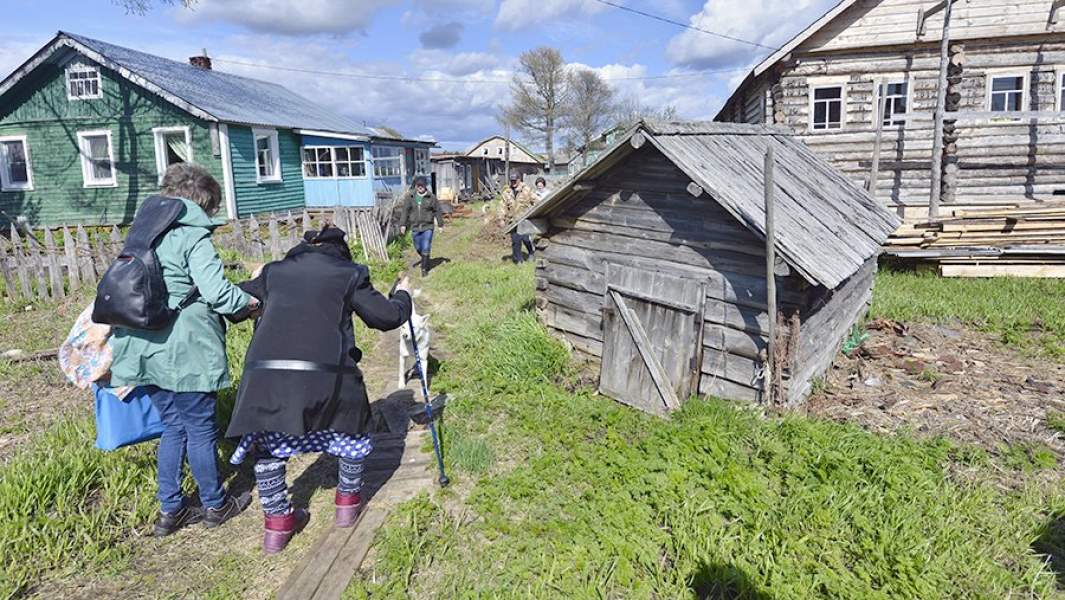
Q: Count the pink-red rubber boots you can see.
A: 2